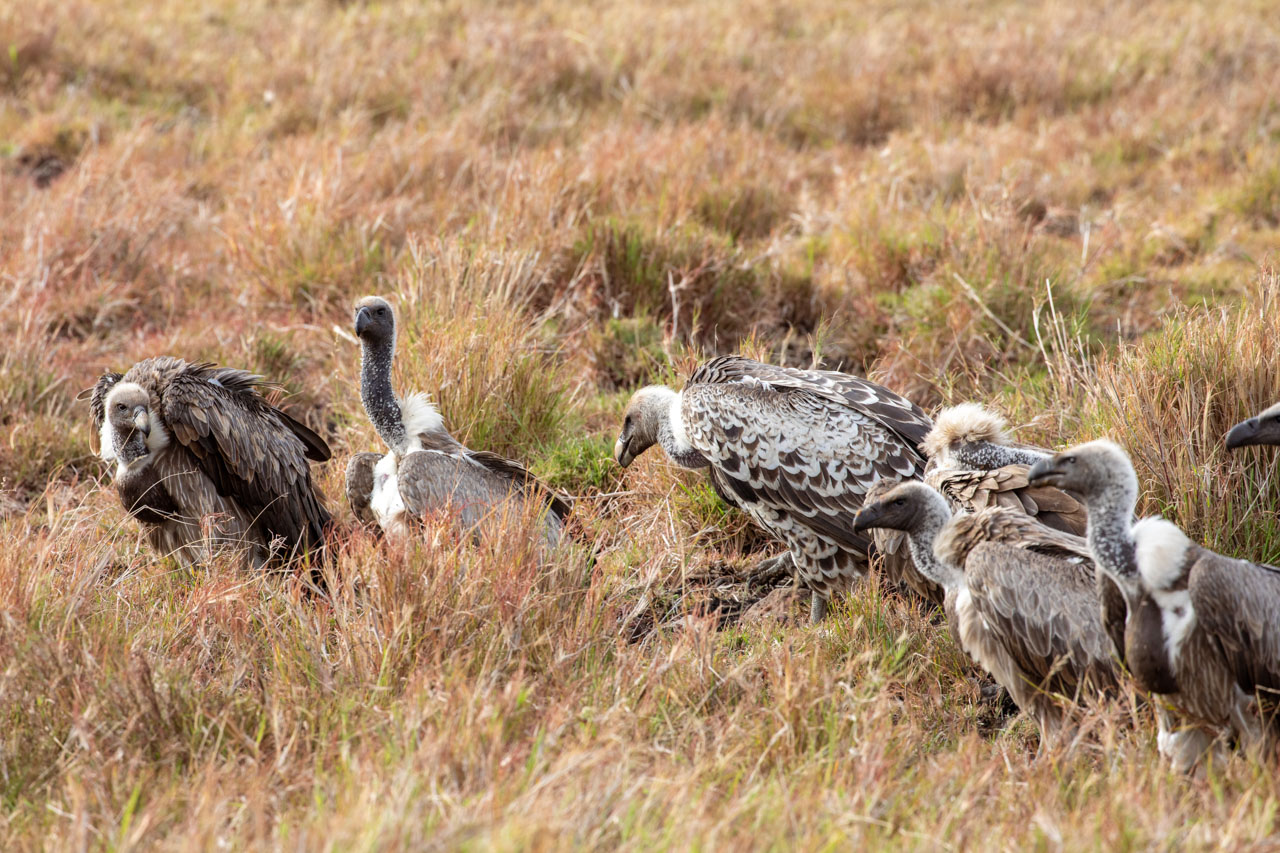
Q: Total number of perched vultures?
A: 7